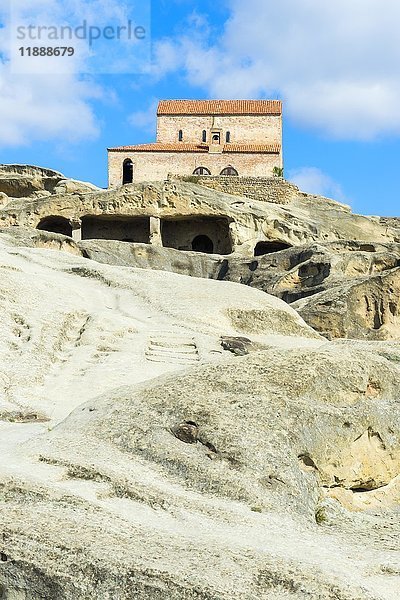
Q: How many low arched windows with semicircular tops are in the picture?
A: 2